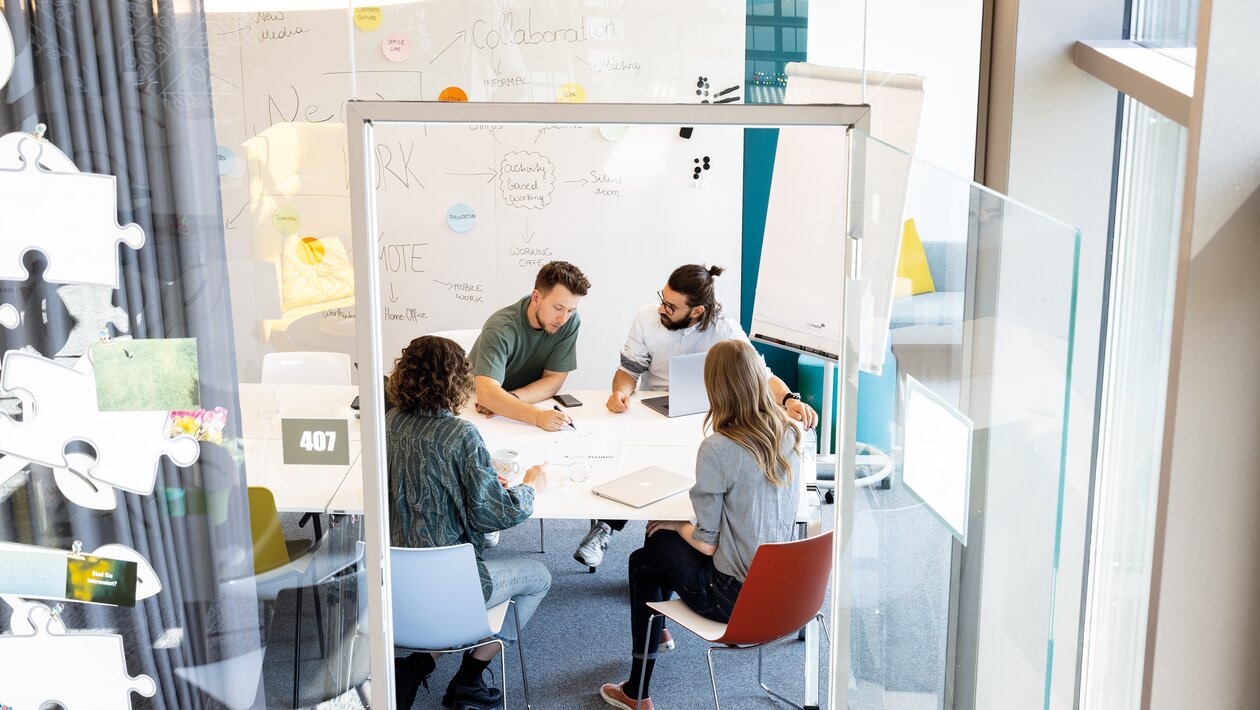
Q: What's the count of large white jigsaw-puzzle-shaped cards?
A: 3